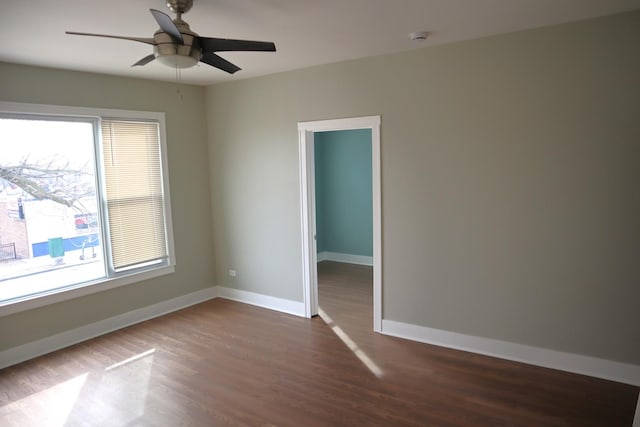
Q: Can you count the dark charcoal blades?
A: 5